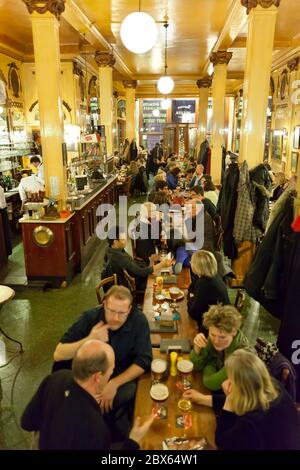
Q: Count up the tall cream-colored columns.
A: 6